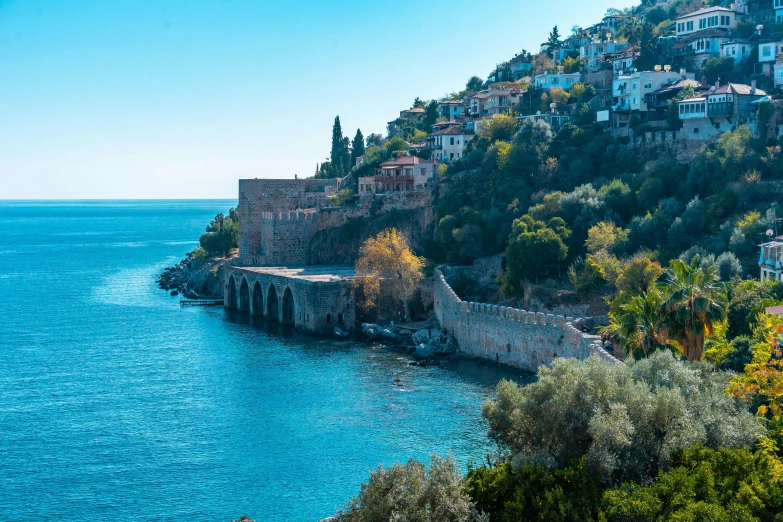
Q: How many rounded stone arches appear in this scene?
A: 5